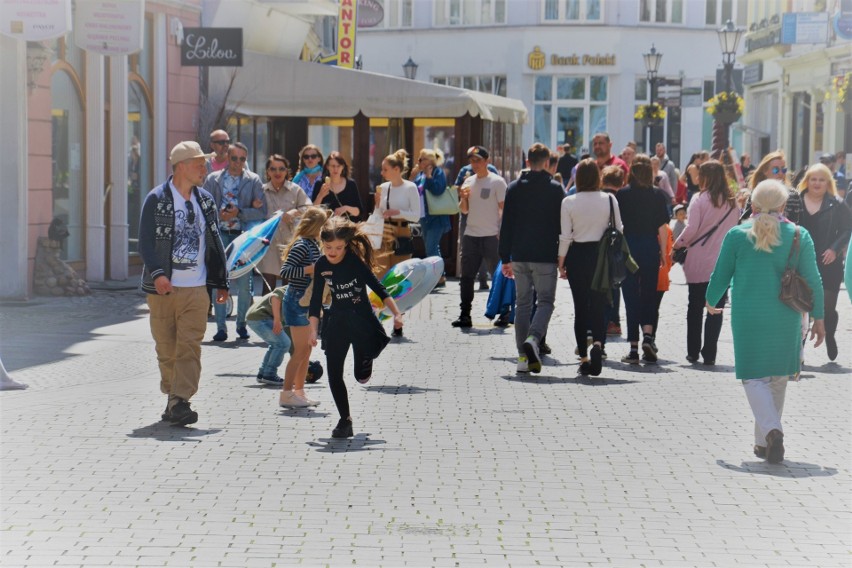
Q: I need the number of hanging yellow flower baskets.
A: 3